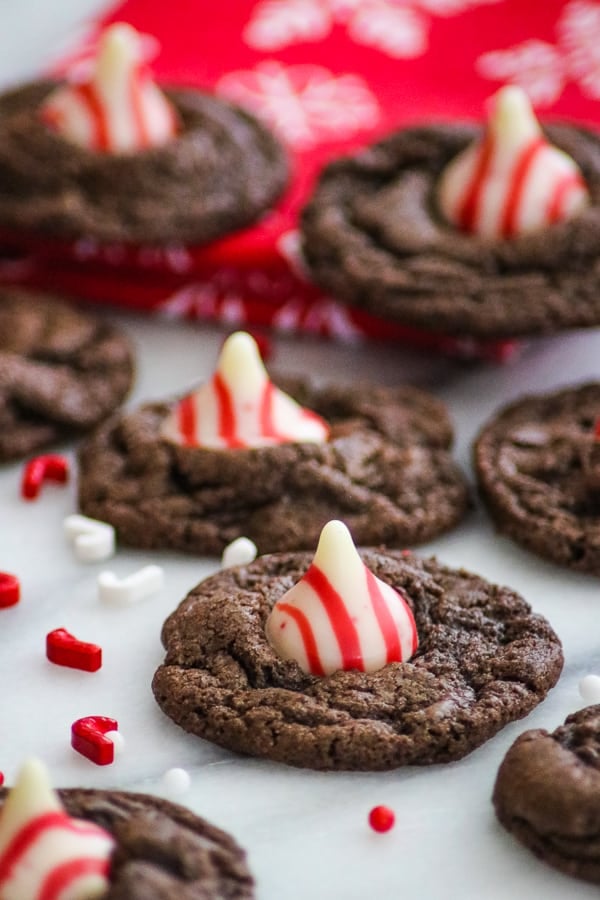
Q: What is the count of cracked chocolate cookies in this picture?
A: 8